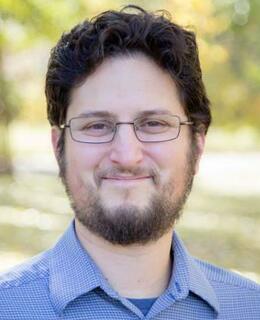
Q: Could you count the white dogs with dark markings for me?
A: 0